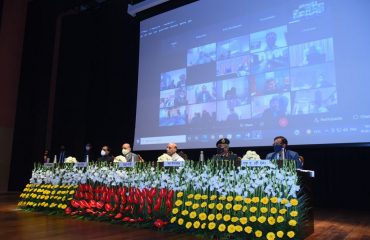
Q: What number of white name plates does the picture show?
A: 5